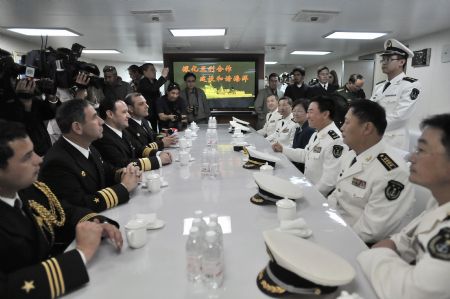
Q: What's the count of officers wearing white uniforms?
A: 6